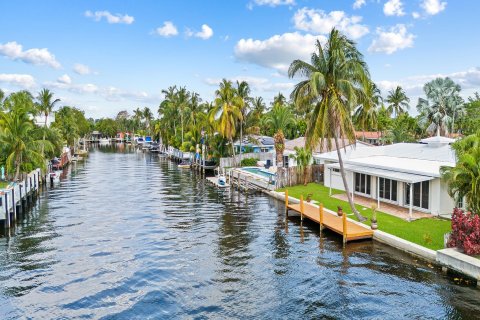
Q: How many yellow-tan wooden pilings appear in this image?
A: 4